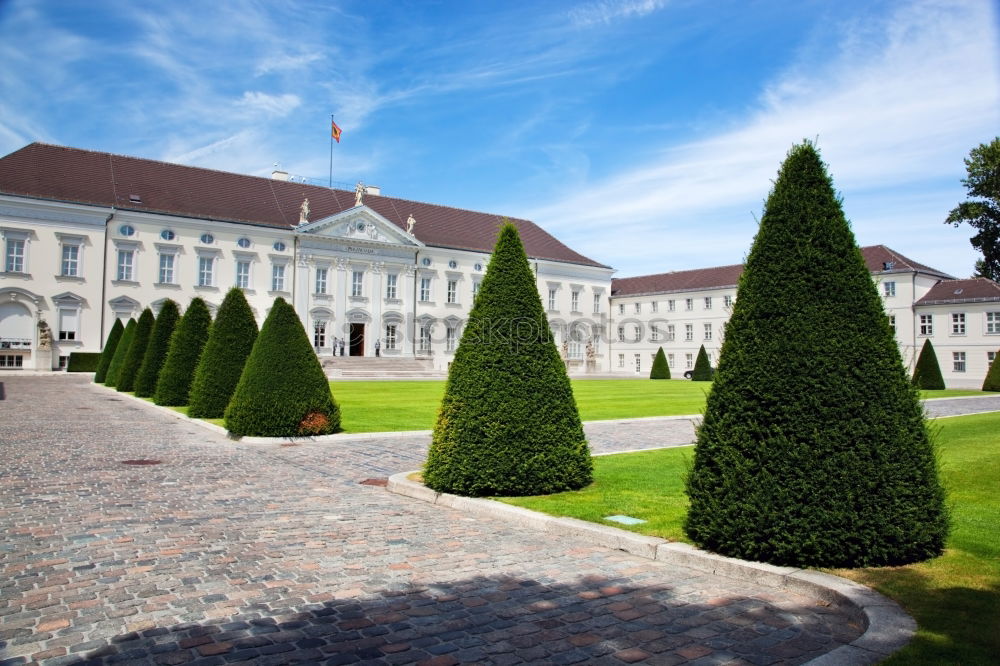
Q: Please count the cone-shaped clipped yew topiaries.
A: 13